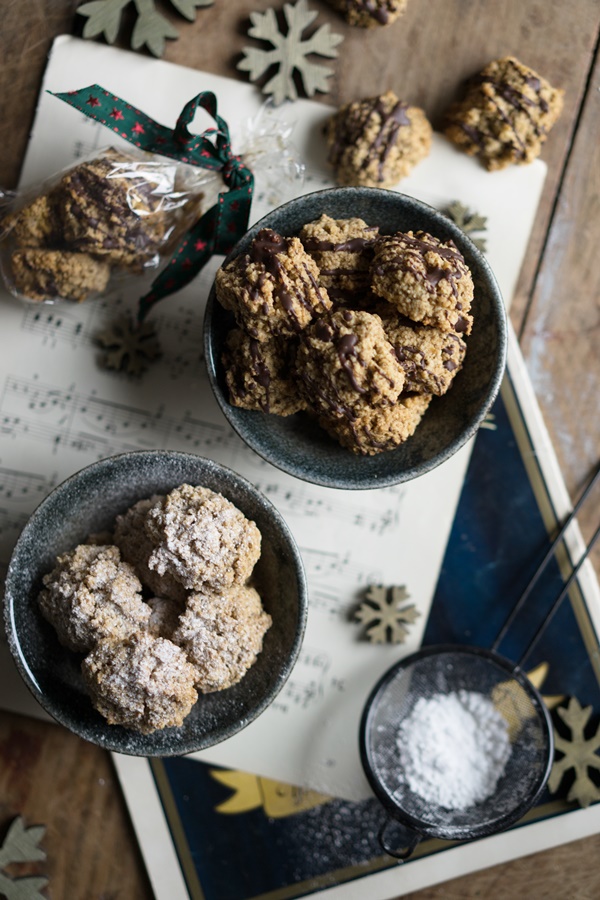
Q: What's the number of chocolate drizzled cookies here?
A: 13